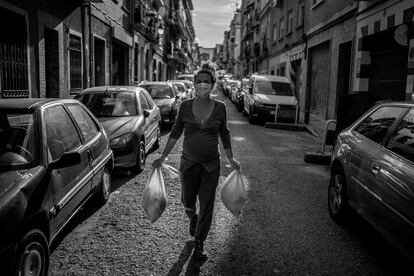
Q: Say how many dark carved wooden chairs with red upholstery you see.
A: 0